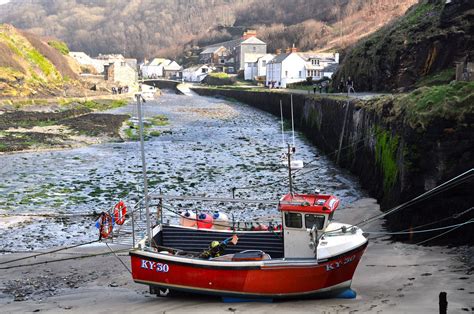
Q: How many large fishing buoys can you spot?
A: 3